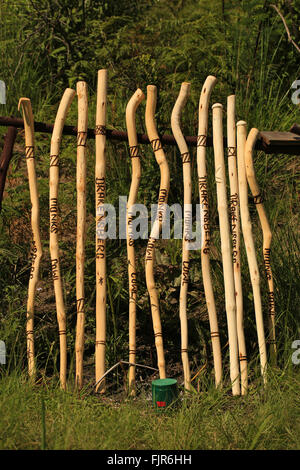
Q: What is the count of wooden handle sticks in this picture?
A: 12